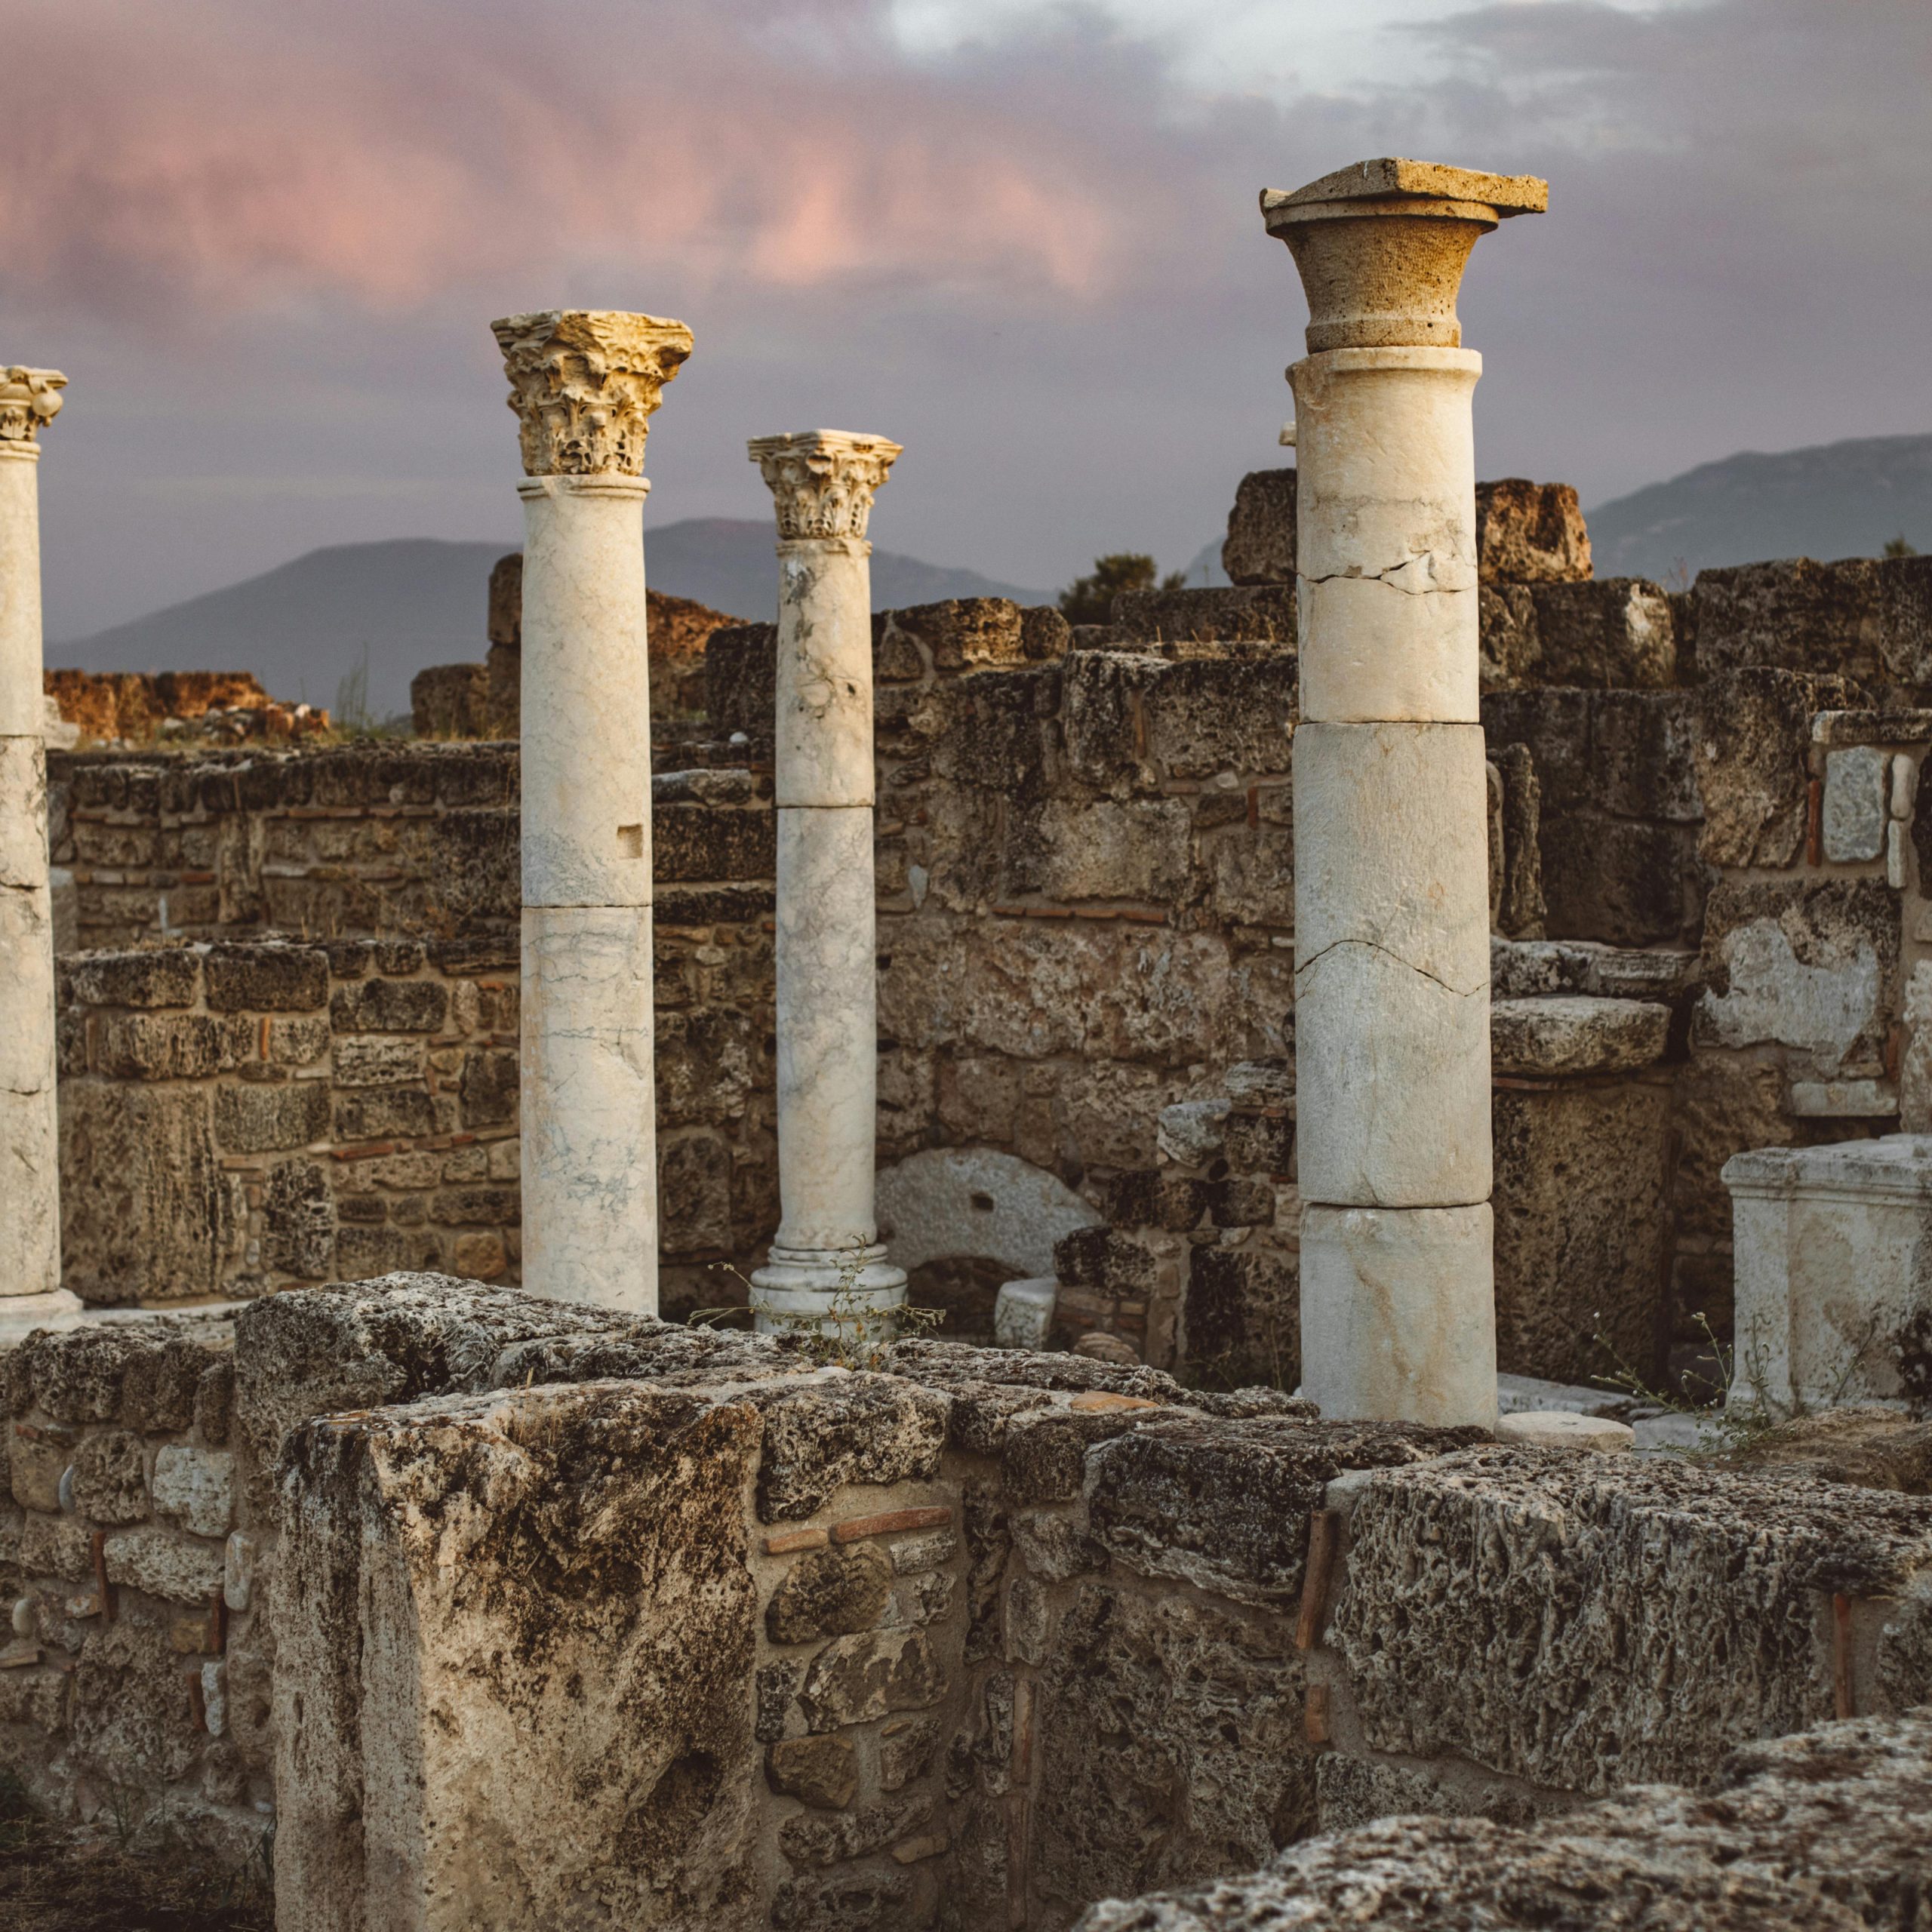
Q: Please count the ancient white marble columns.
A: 4